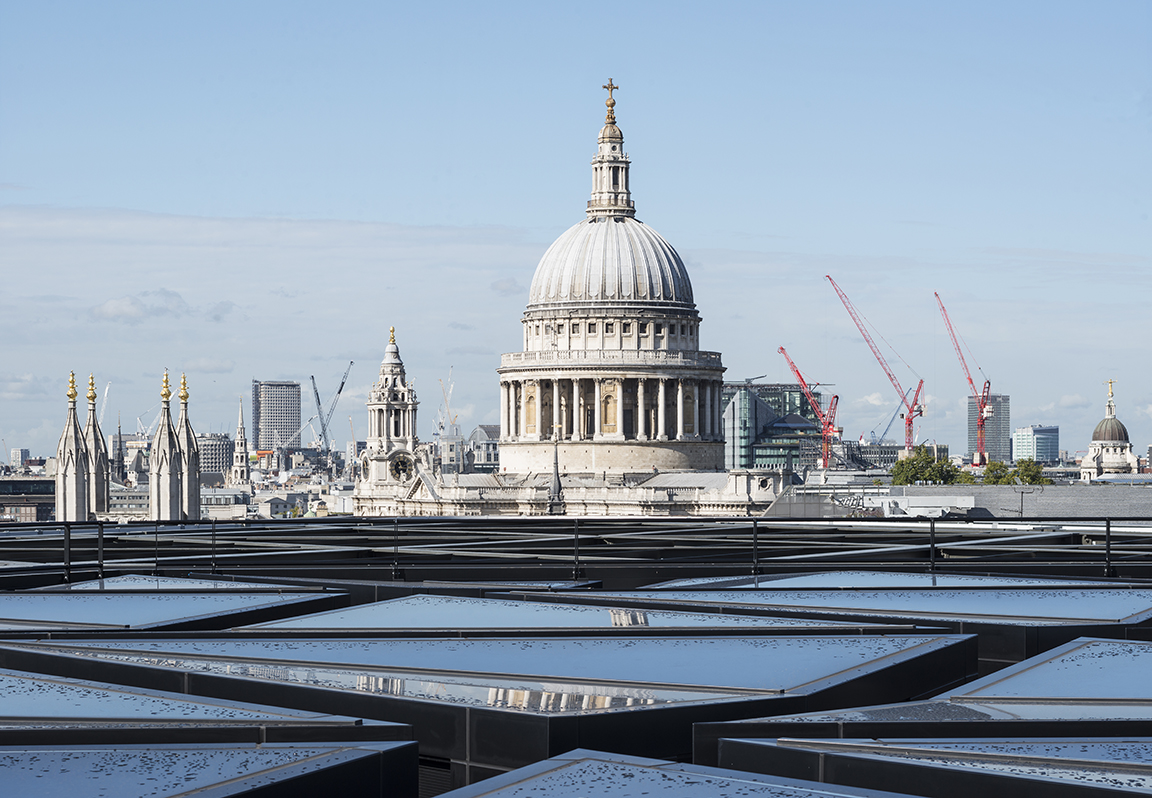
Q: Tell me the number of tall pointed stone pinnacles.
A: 4